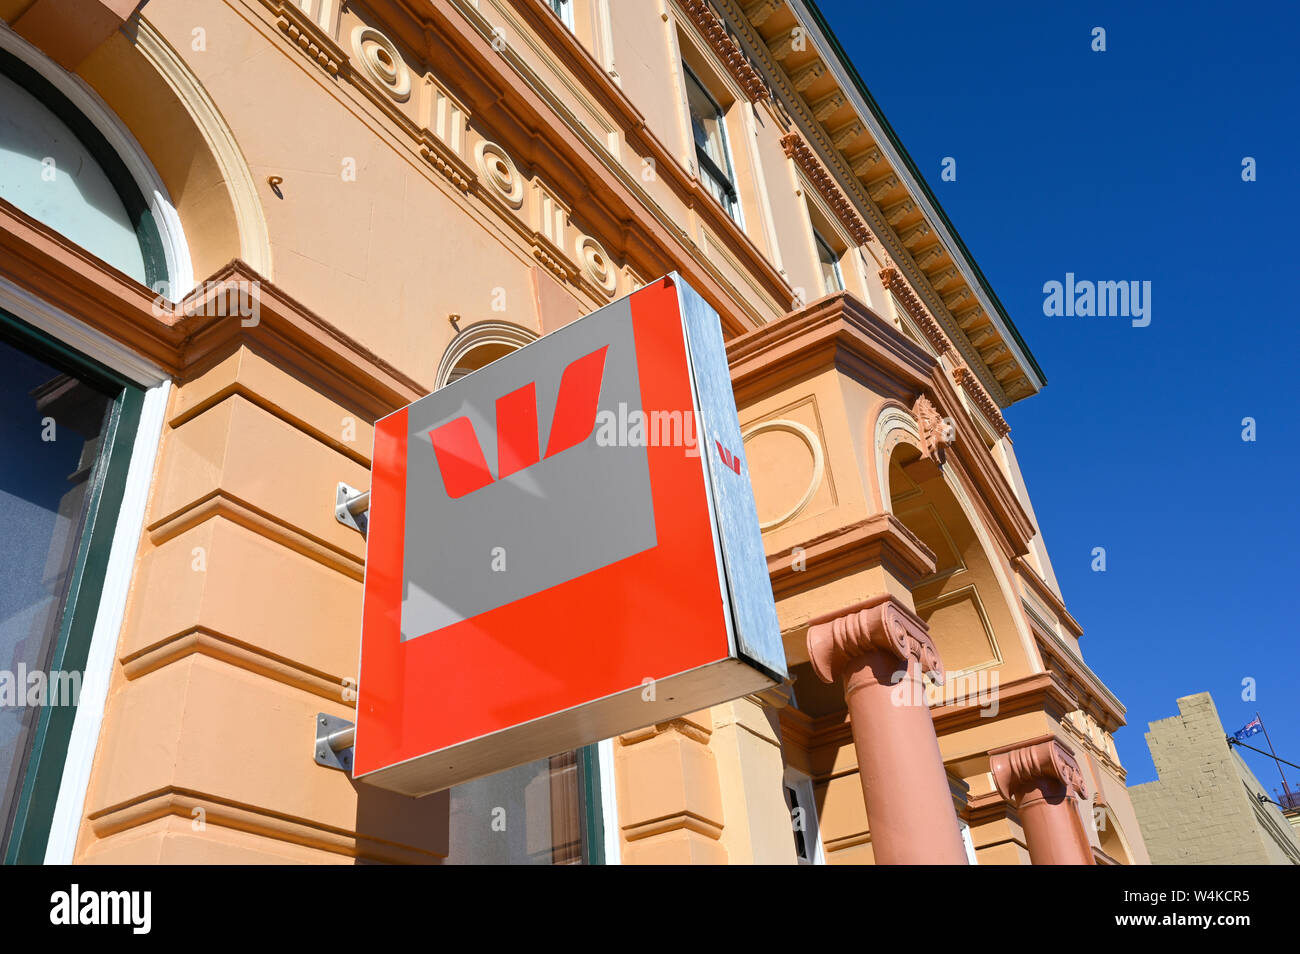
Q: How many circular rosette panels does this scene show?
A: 3